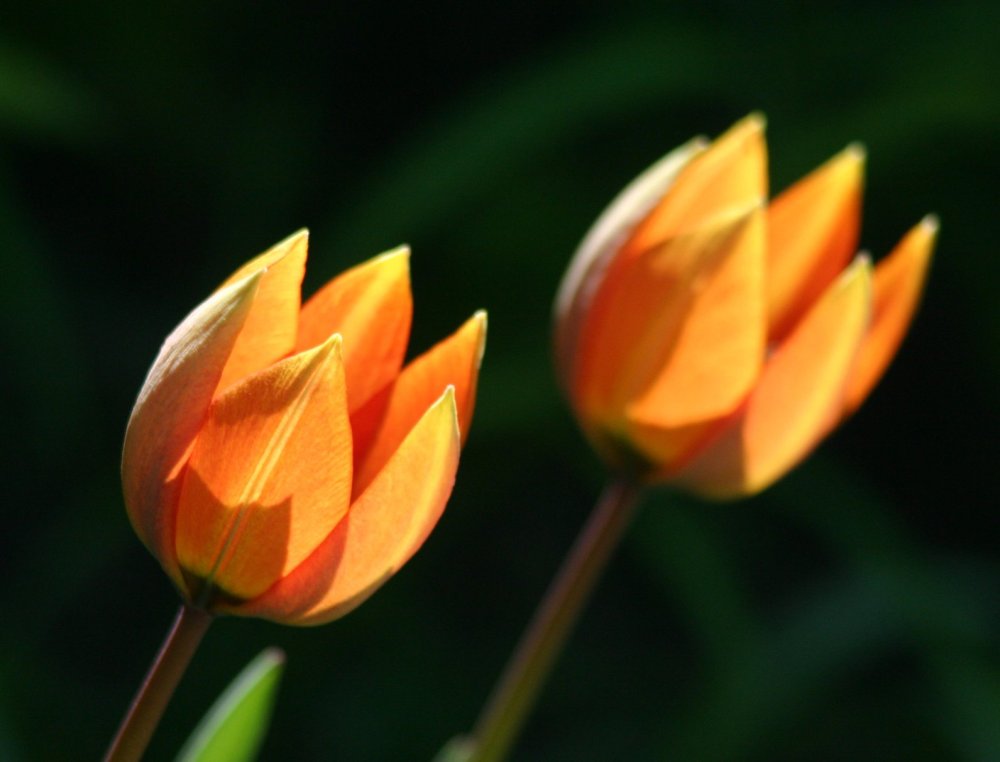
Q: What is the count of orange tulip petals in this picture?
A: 12